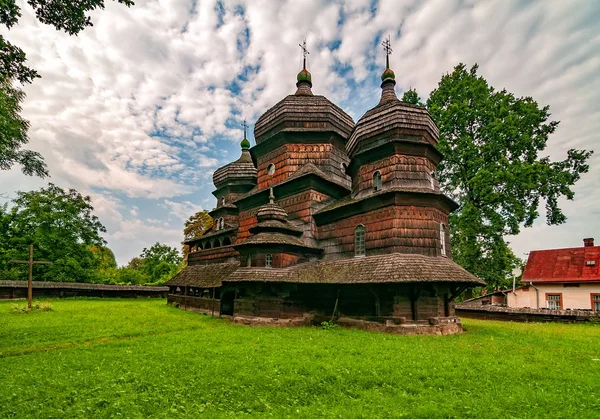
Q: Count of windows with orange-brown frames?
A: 2